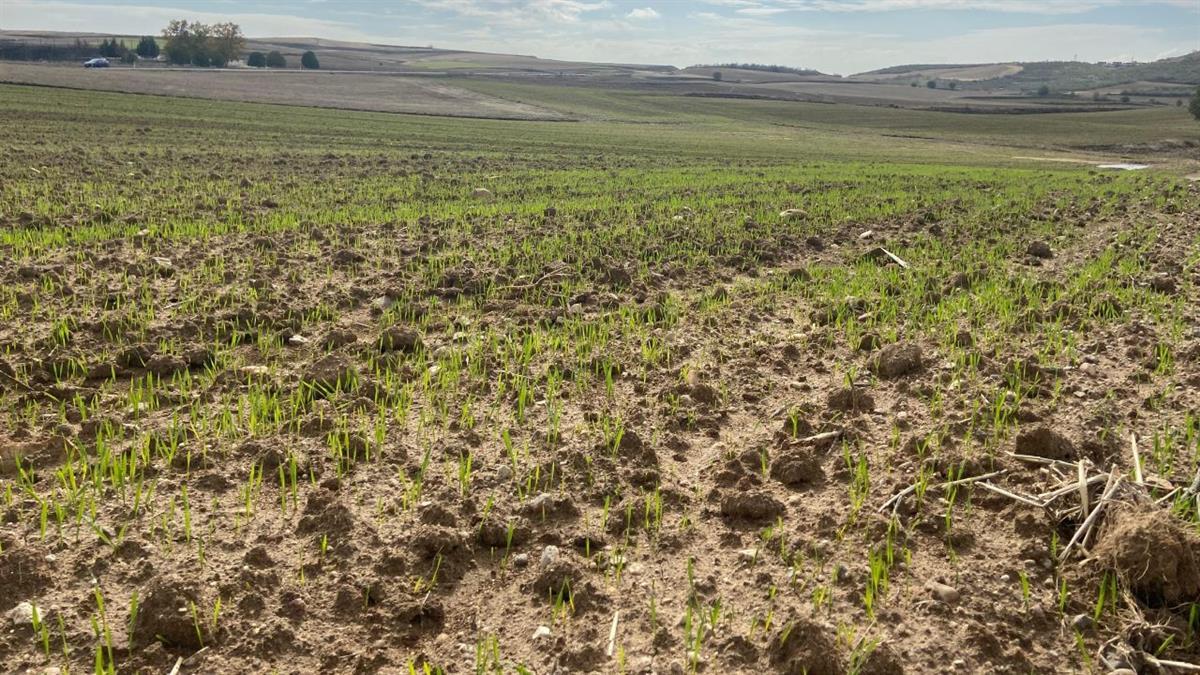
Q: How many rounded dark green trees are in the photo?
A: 3